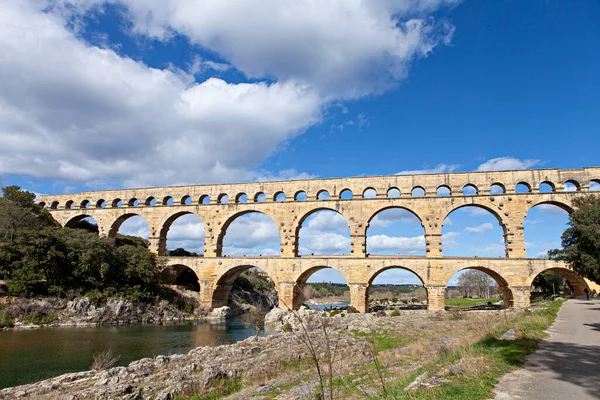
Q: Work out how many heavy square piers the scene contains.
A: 5